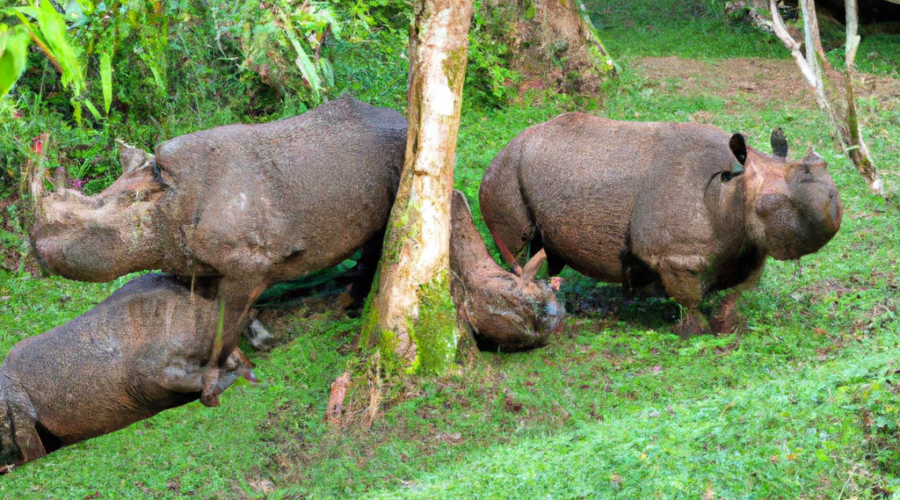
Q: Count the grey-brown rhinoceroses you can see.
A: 4